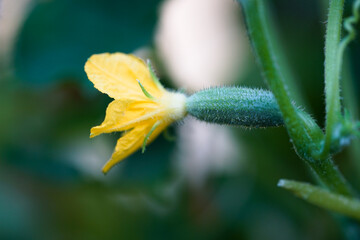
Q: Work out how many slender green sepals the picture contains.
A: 3